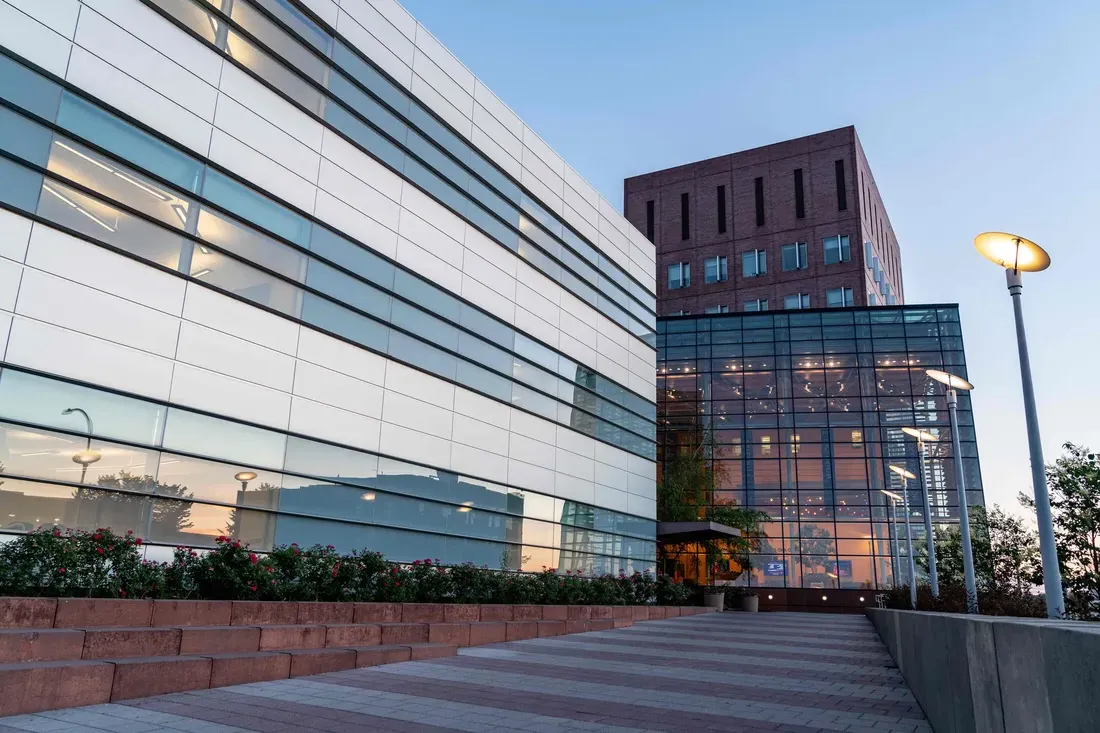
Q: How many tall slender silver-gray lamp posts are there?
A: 5